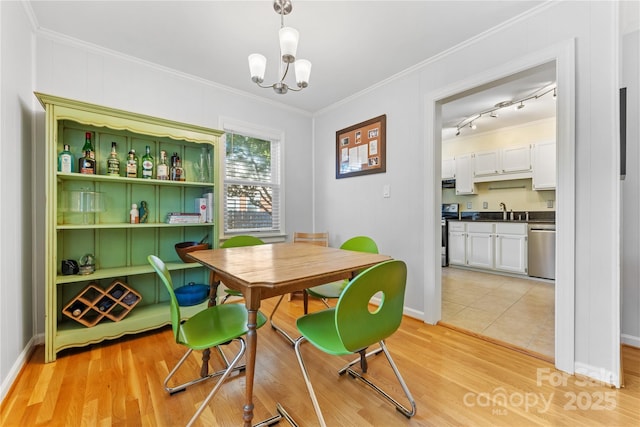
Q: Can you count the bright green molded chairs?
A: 4